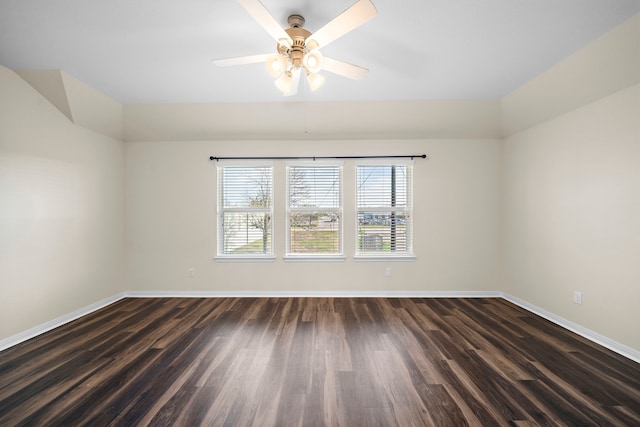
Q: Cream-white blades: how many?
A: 5